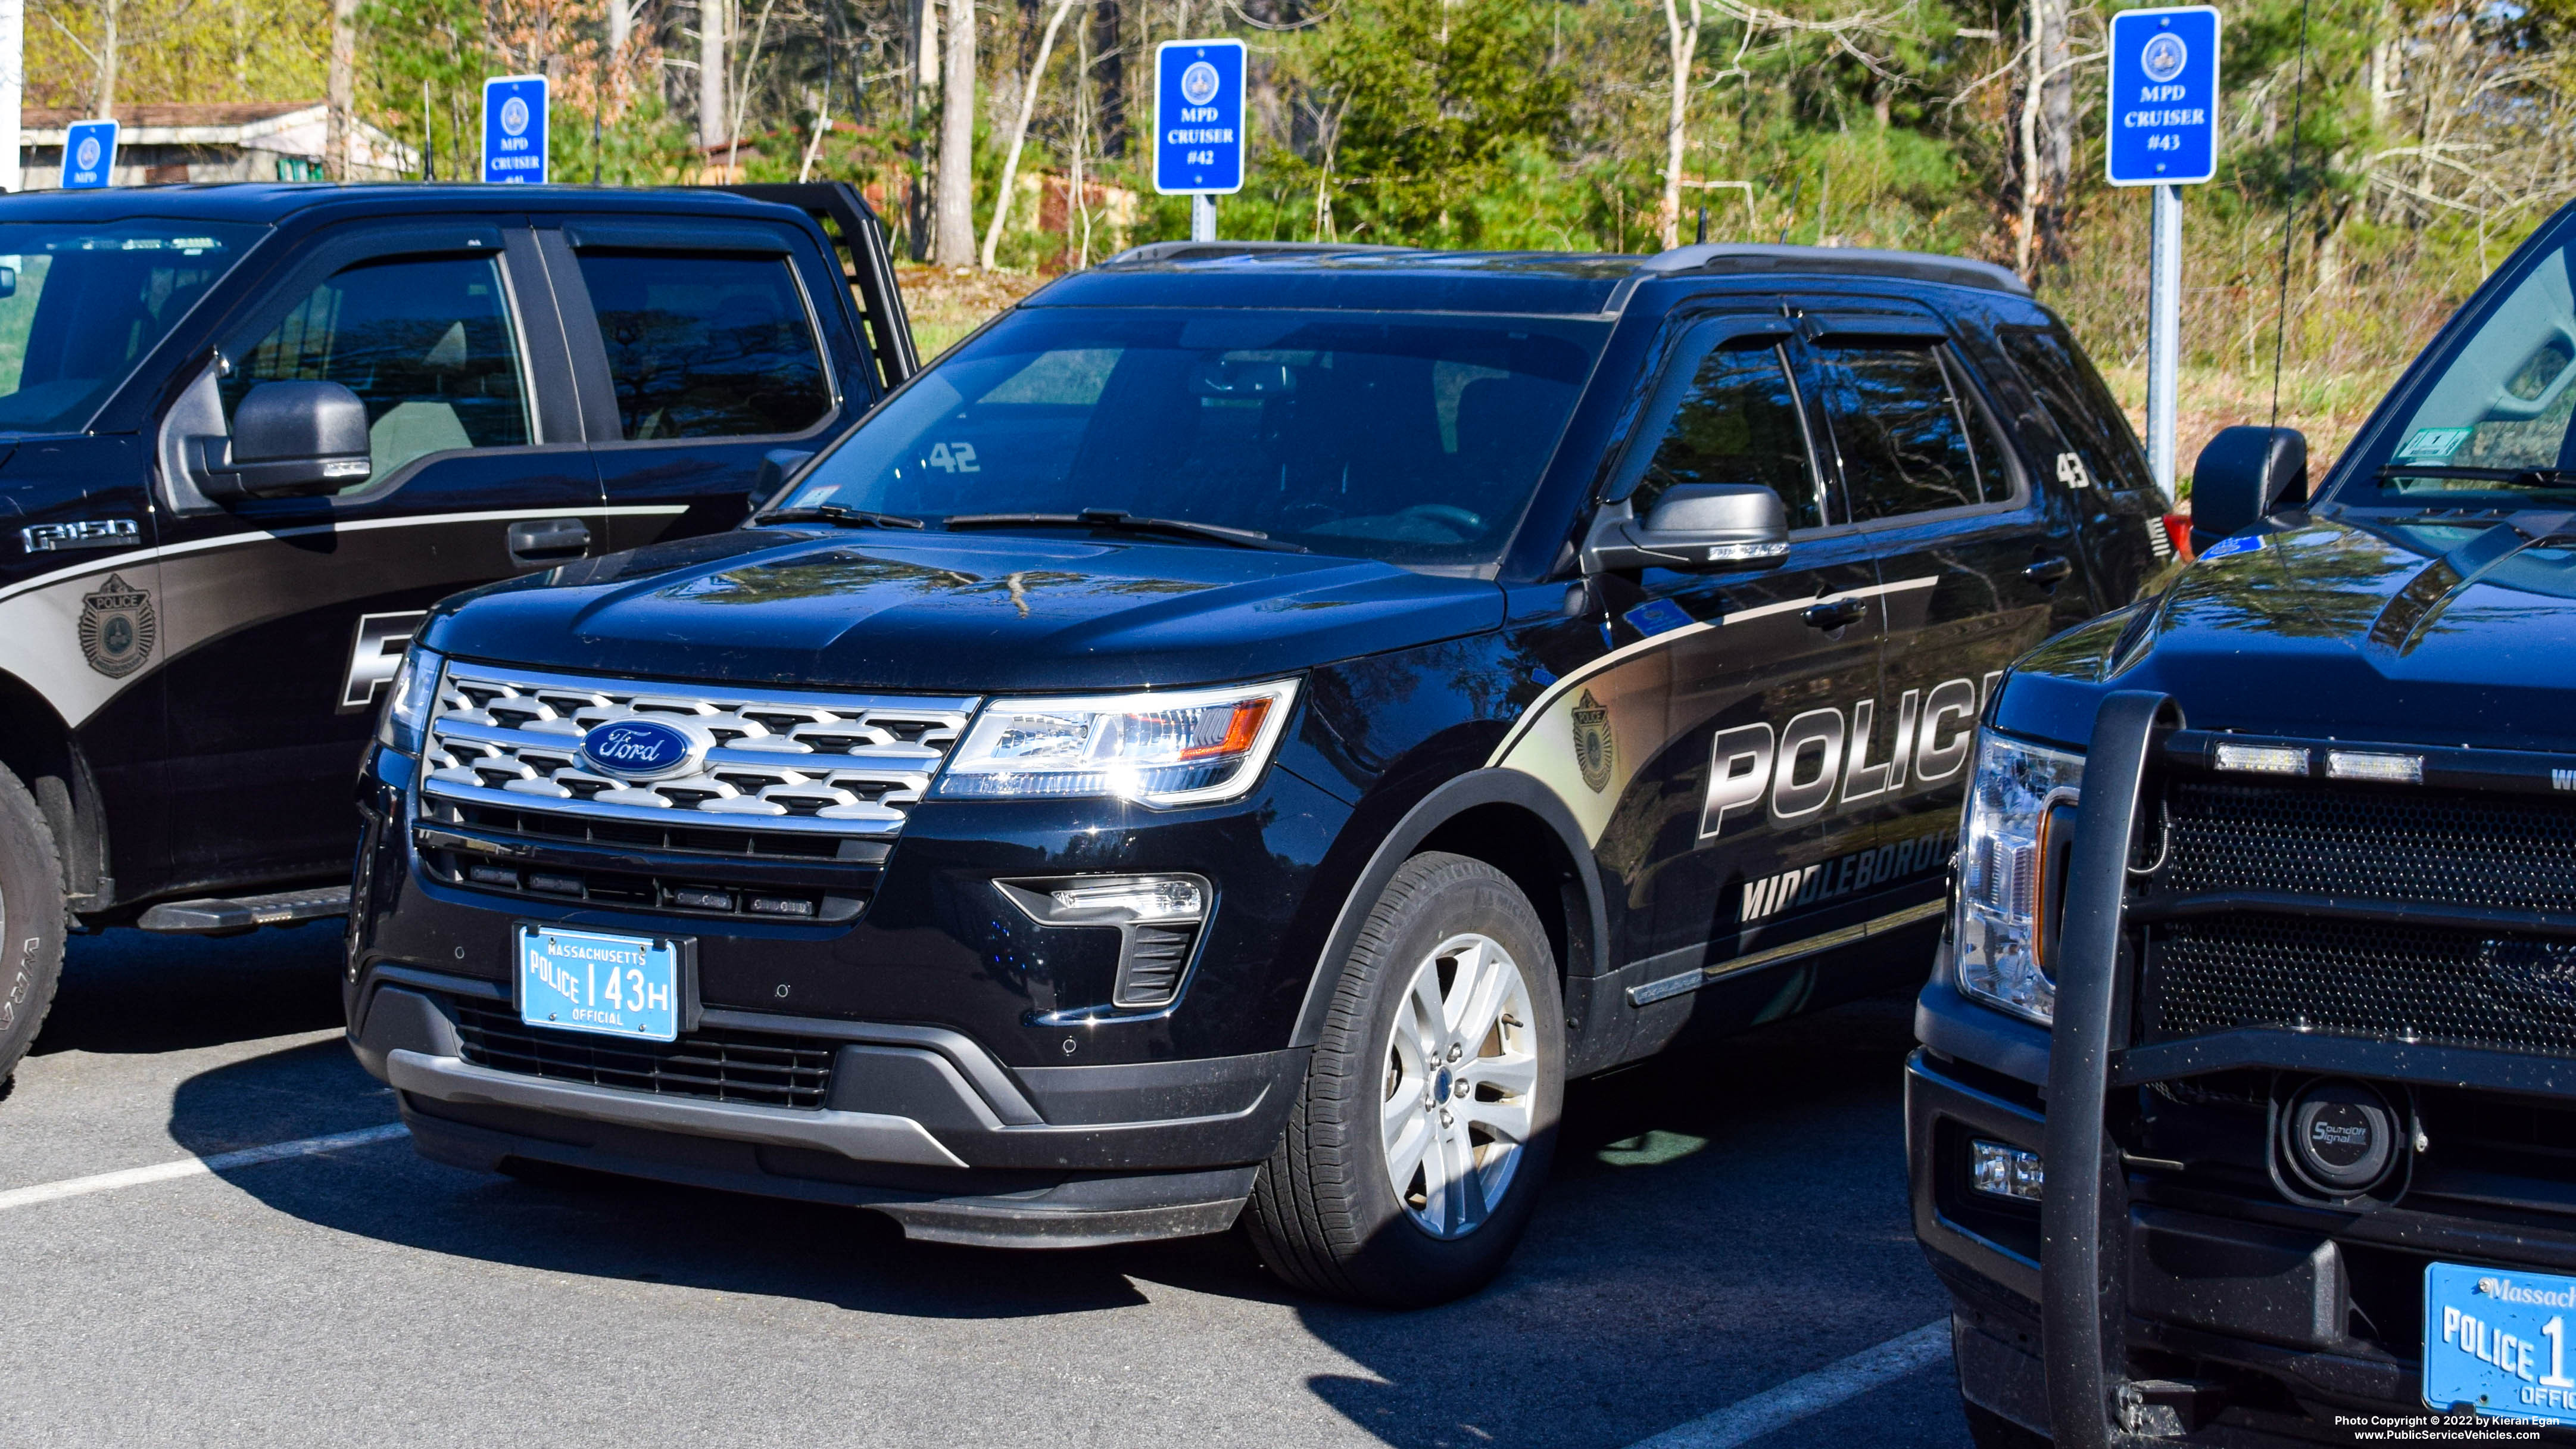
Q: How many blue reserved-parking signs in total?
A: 4